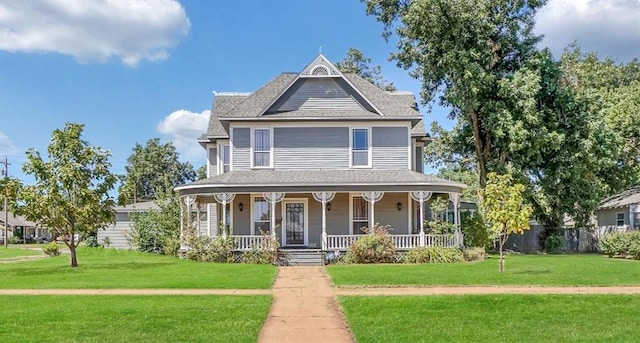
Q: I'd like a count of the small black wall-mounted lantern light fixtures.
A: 3